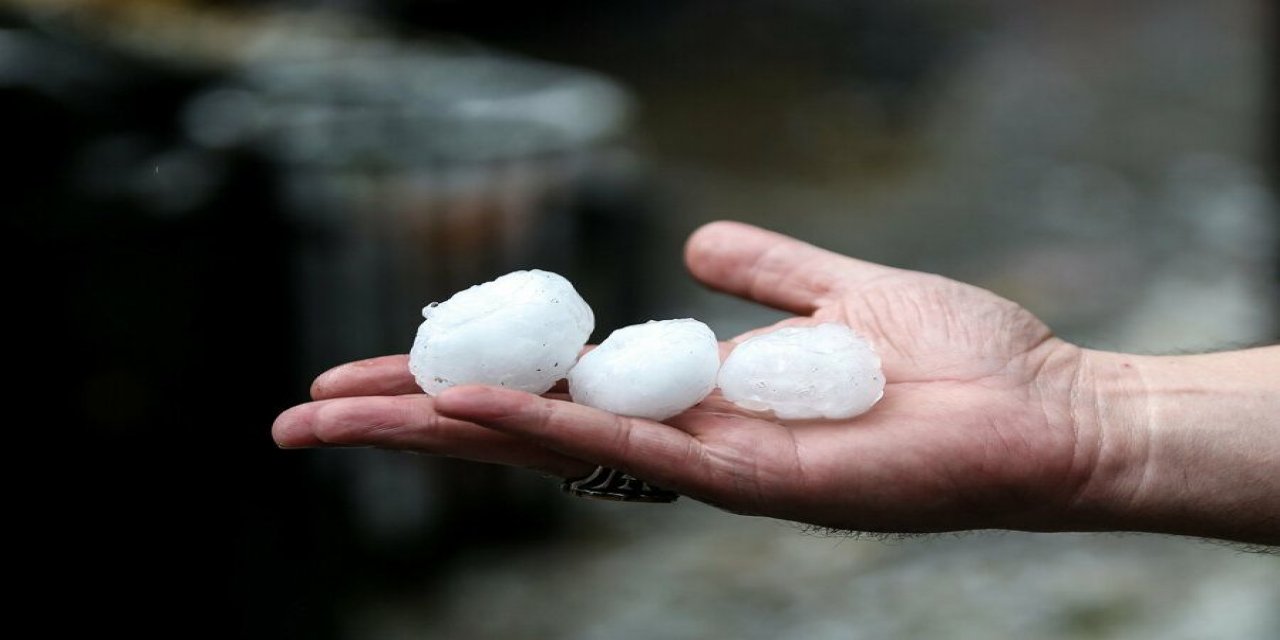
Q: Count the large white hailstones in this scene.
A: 3